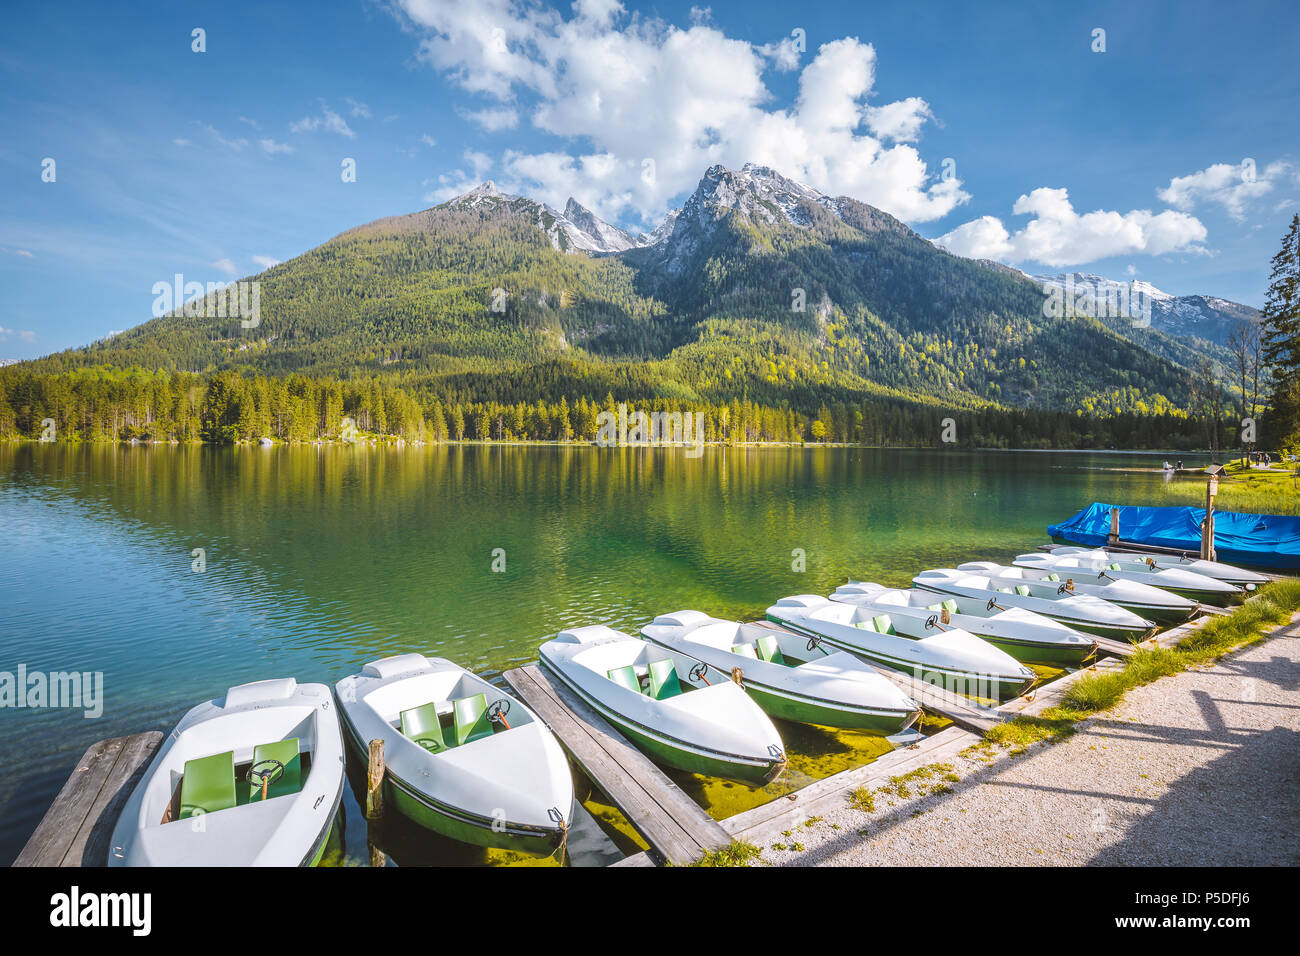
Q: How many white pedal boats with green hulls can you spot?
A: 10